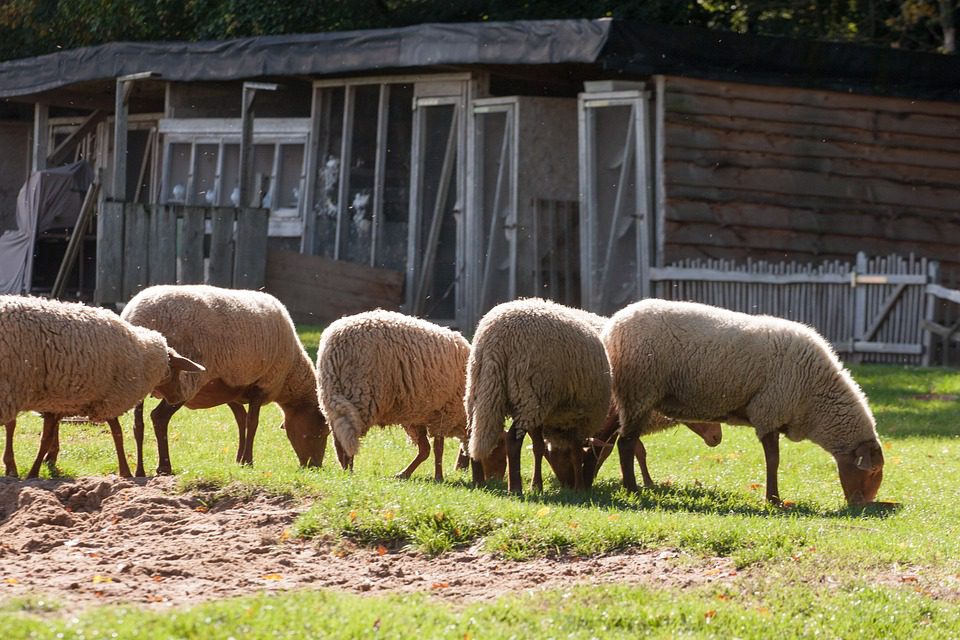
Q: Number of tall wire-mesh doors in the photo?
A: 3